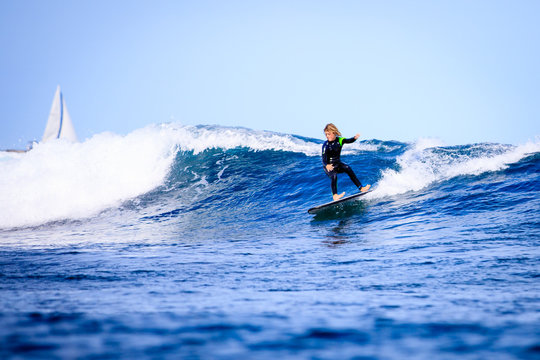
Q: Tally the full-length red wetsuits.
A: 0